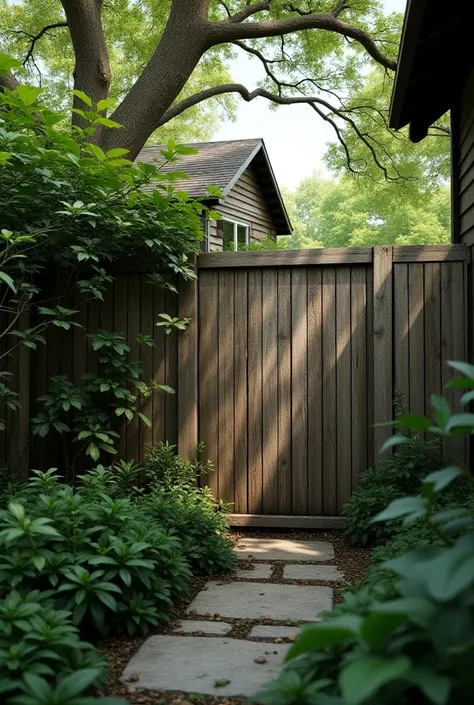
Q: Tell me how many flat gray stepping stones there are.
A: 7